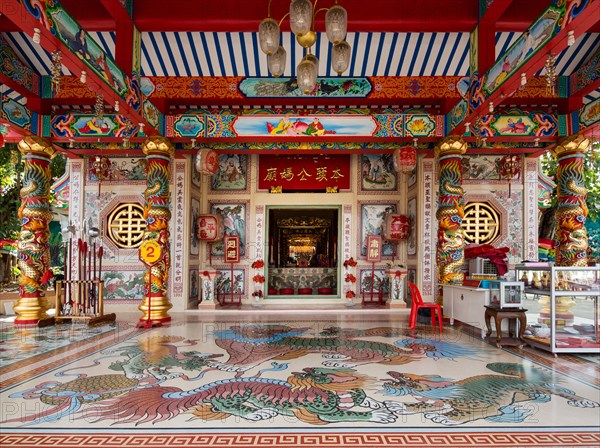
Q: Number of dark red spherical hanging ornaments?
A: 2